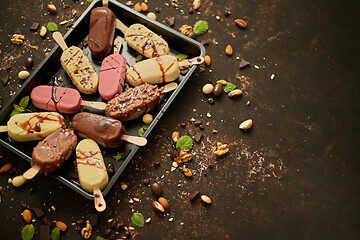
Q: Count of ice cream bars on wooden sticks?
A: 11